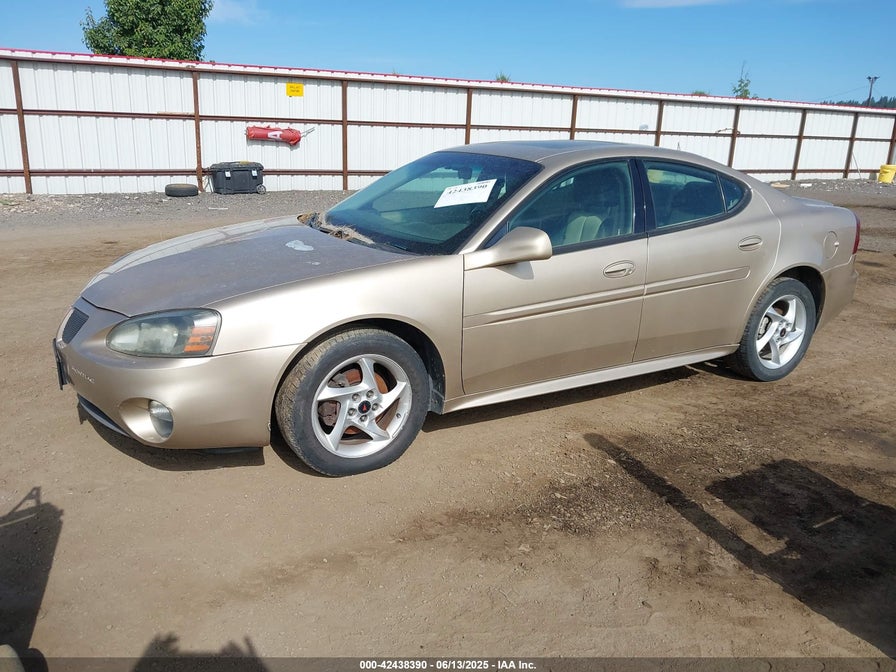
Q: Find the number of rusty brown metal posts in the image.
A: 10